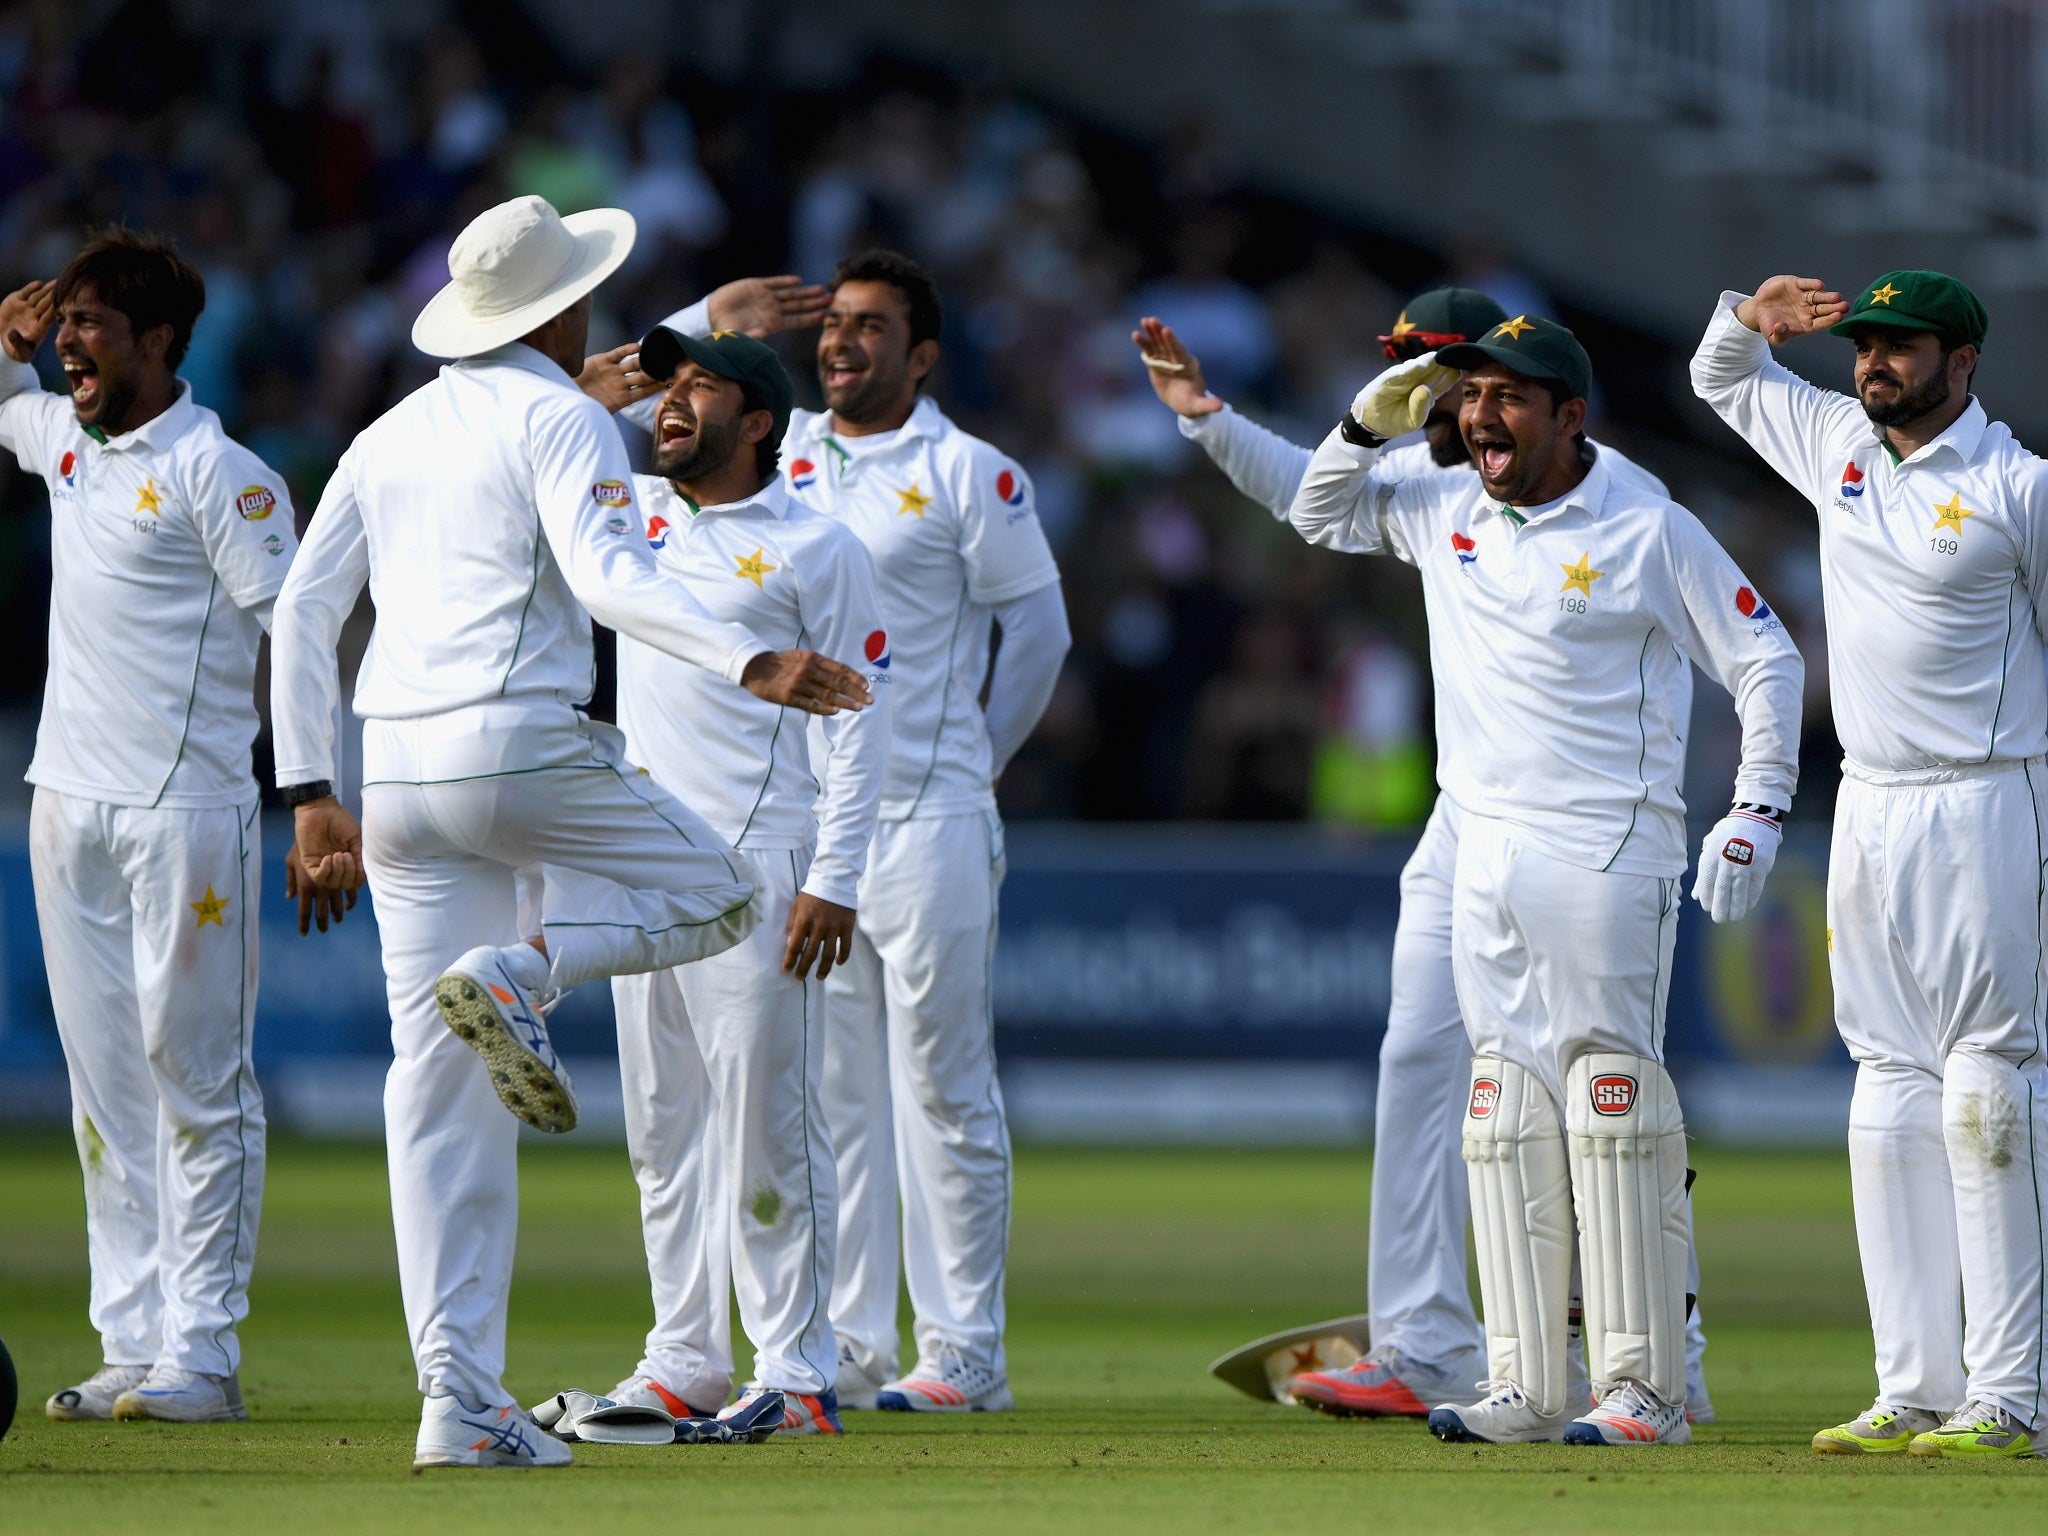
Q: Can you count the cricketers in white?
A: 7